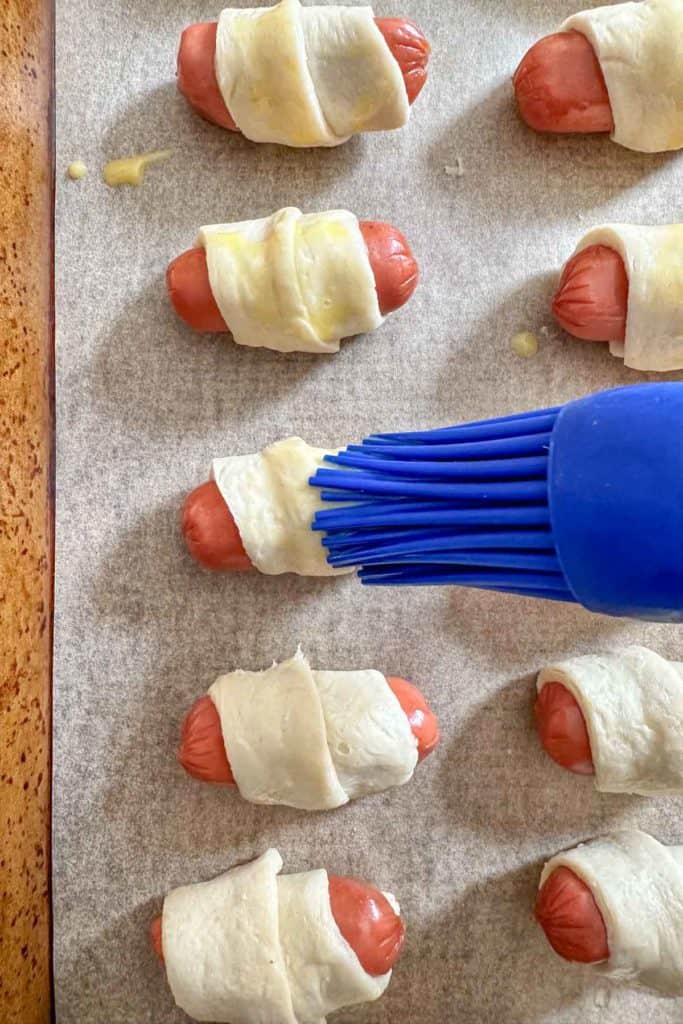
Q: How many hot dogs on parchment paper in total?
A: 9